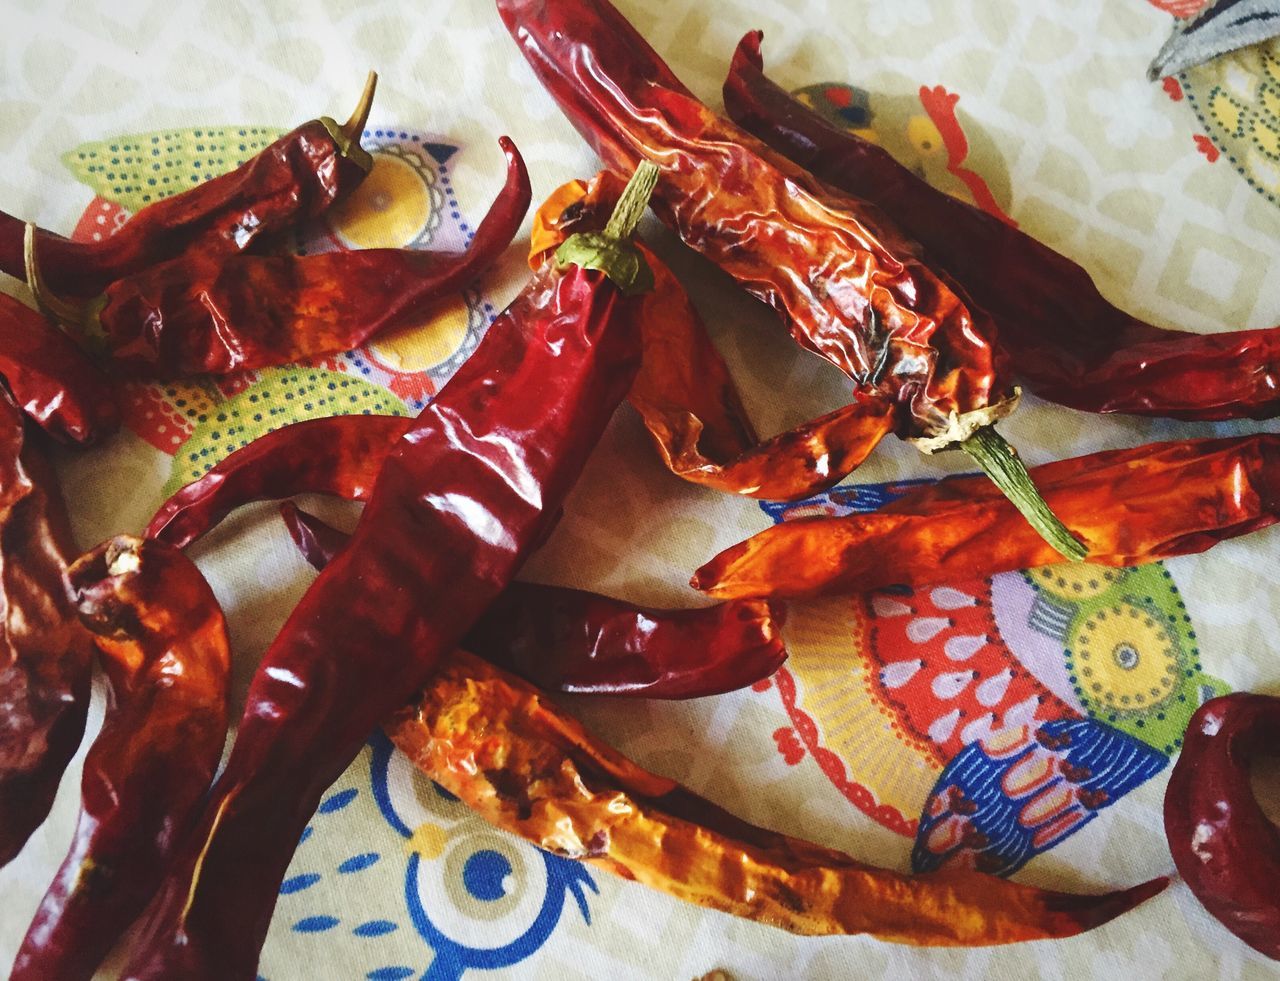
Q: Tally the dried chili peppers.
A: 14